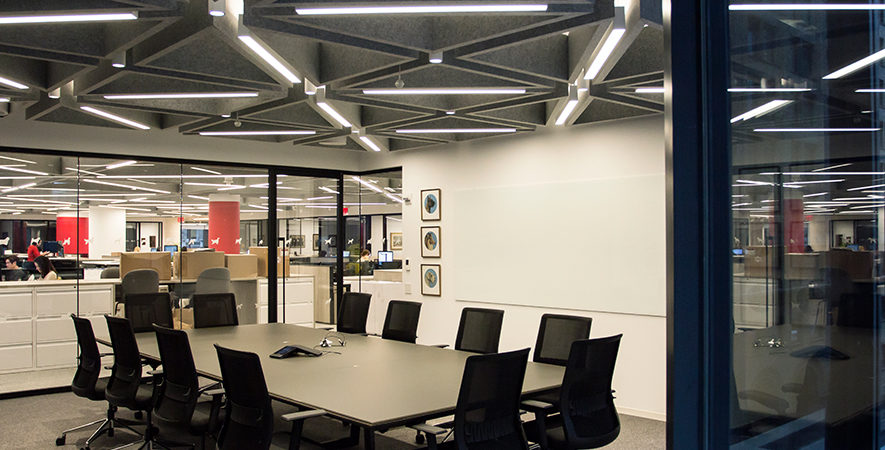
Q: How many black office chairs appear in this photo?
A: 12